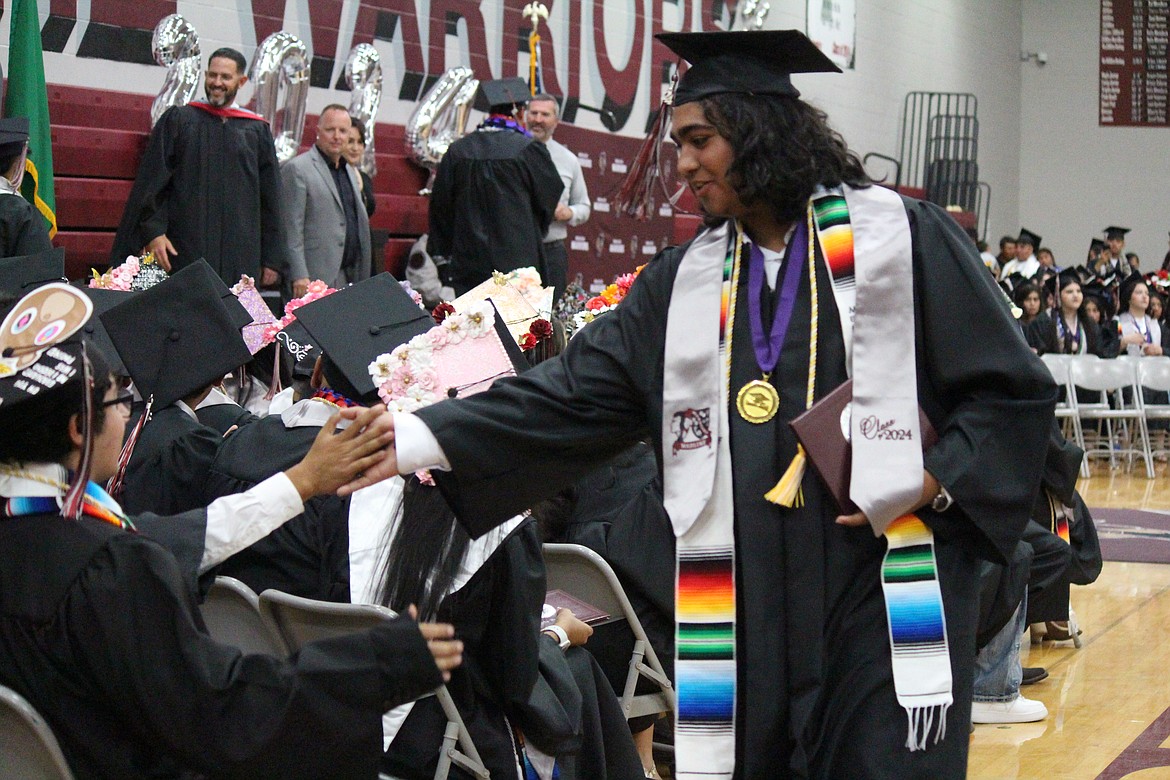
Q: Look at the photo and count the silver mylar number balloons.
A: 4